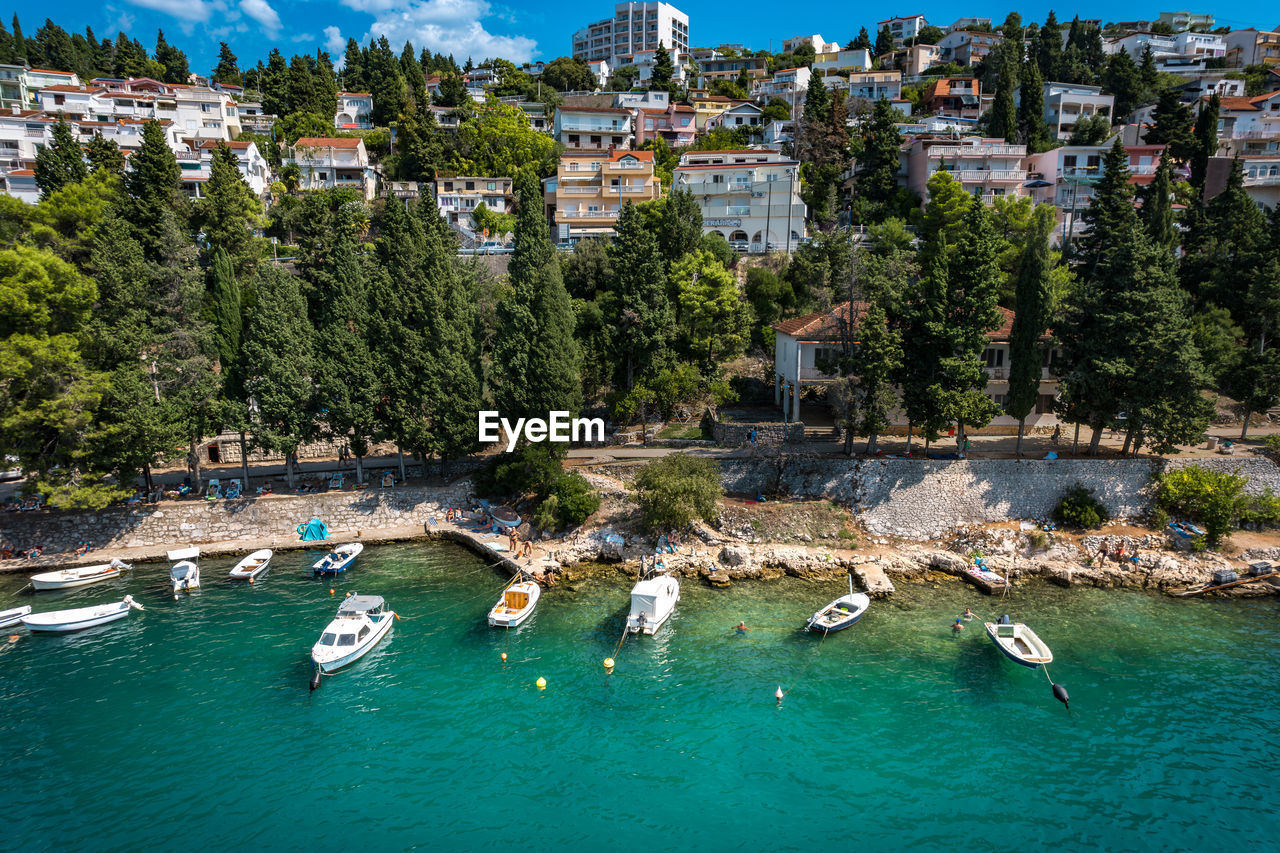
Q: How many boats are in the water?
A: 11